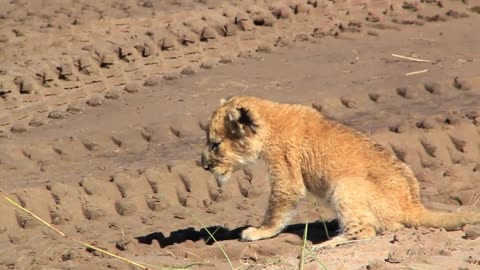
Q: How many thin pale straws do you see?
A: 2